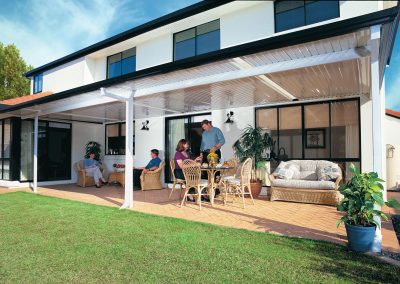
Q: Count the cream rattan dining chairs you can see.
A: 4